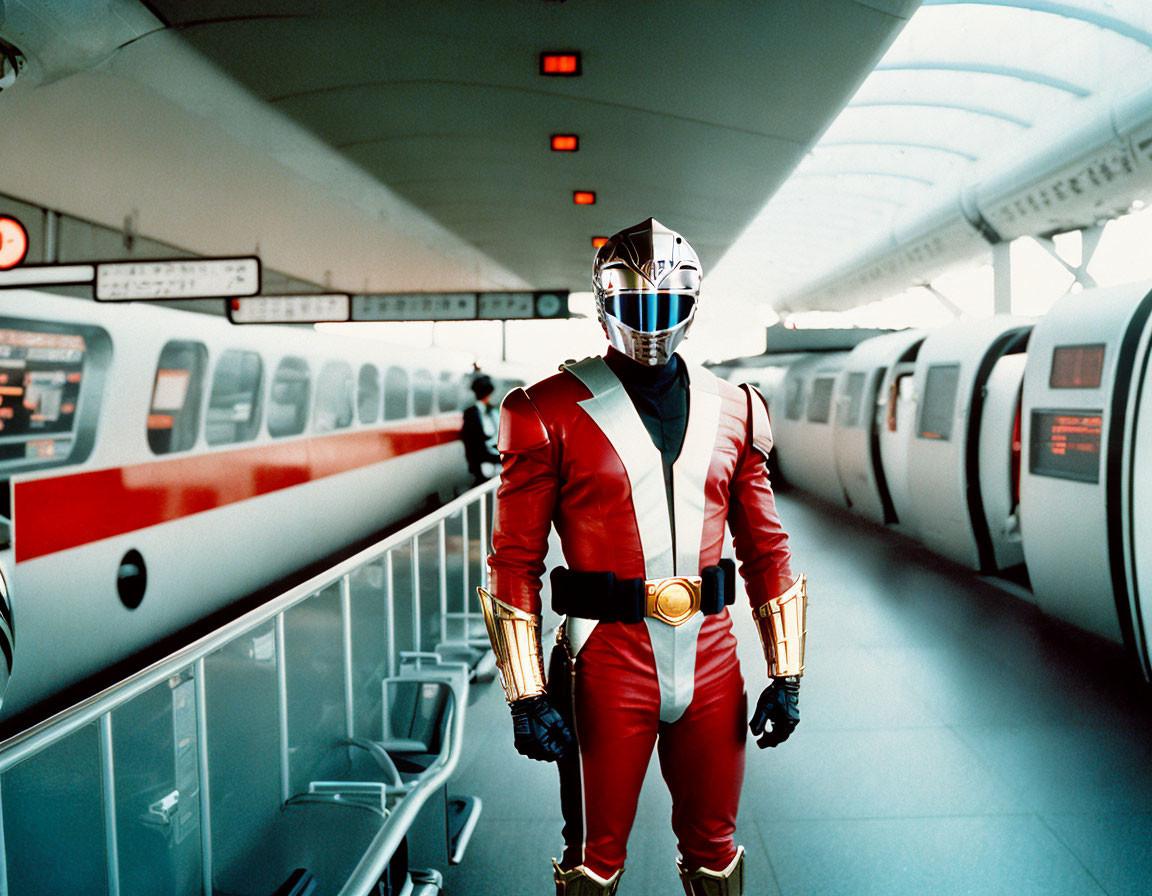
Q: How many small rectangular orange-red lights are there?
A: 4